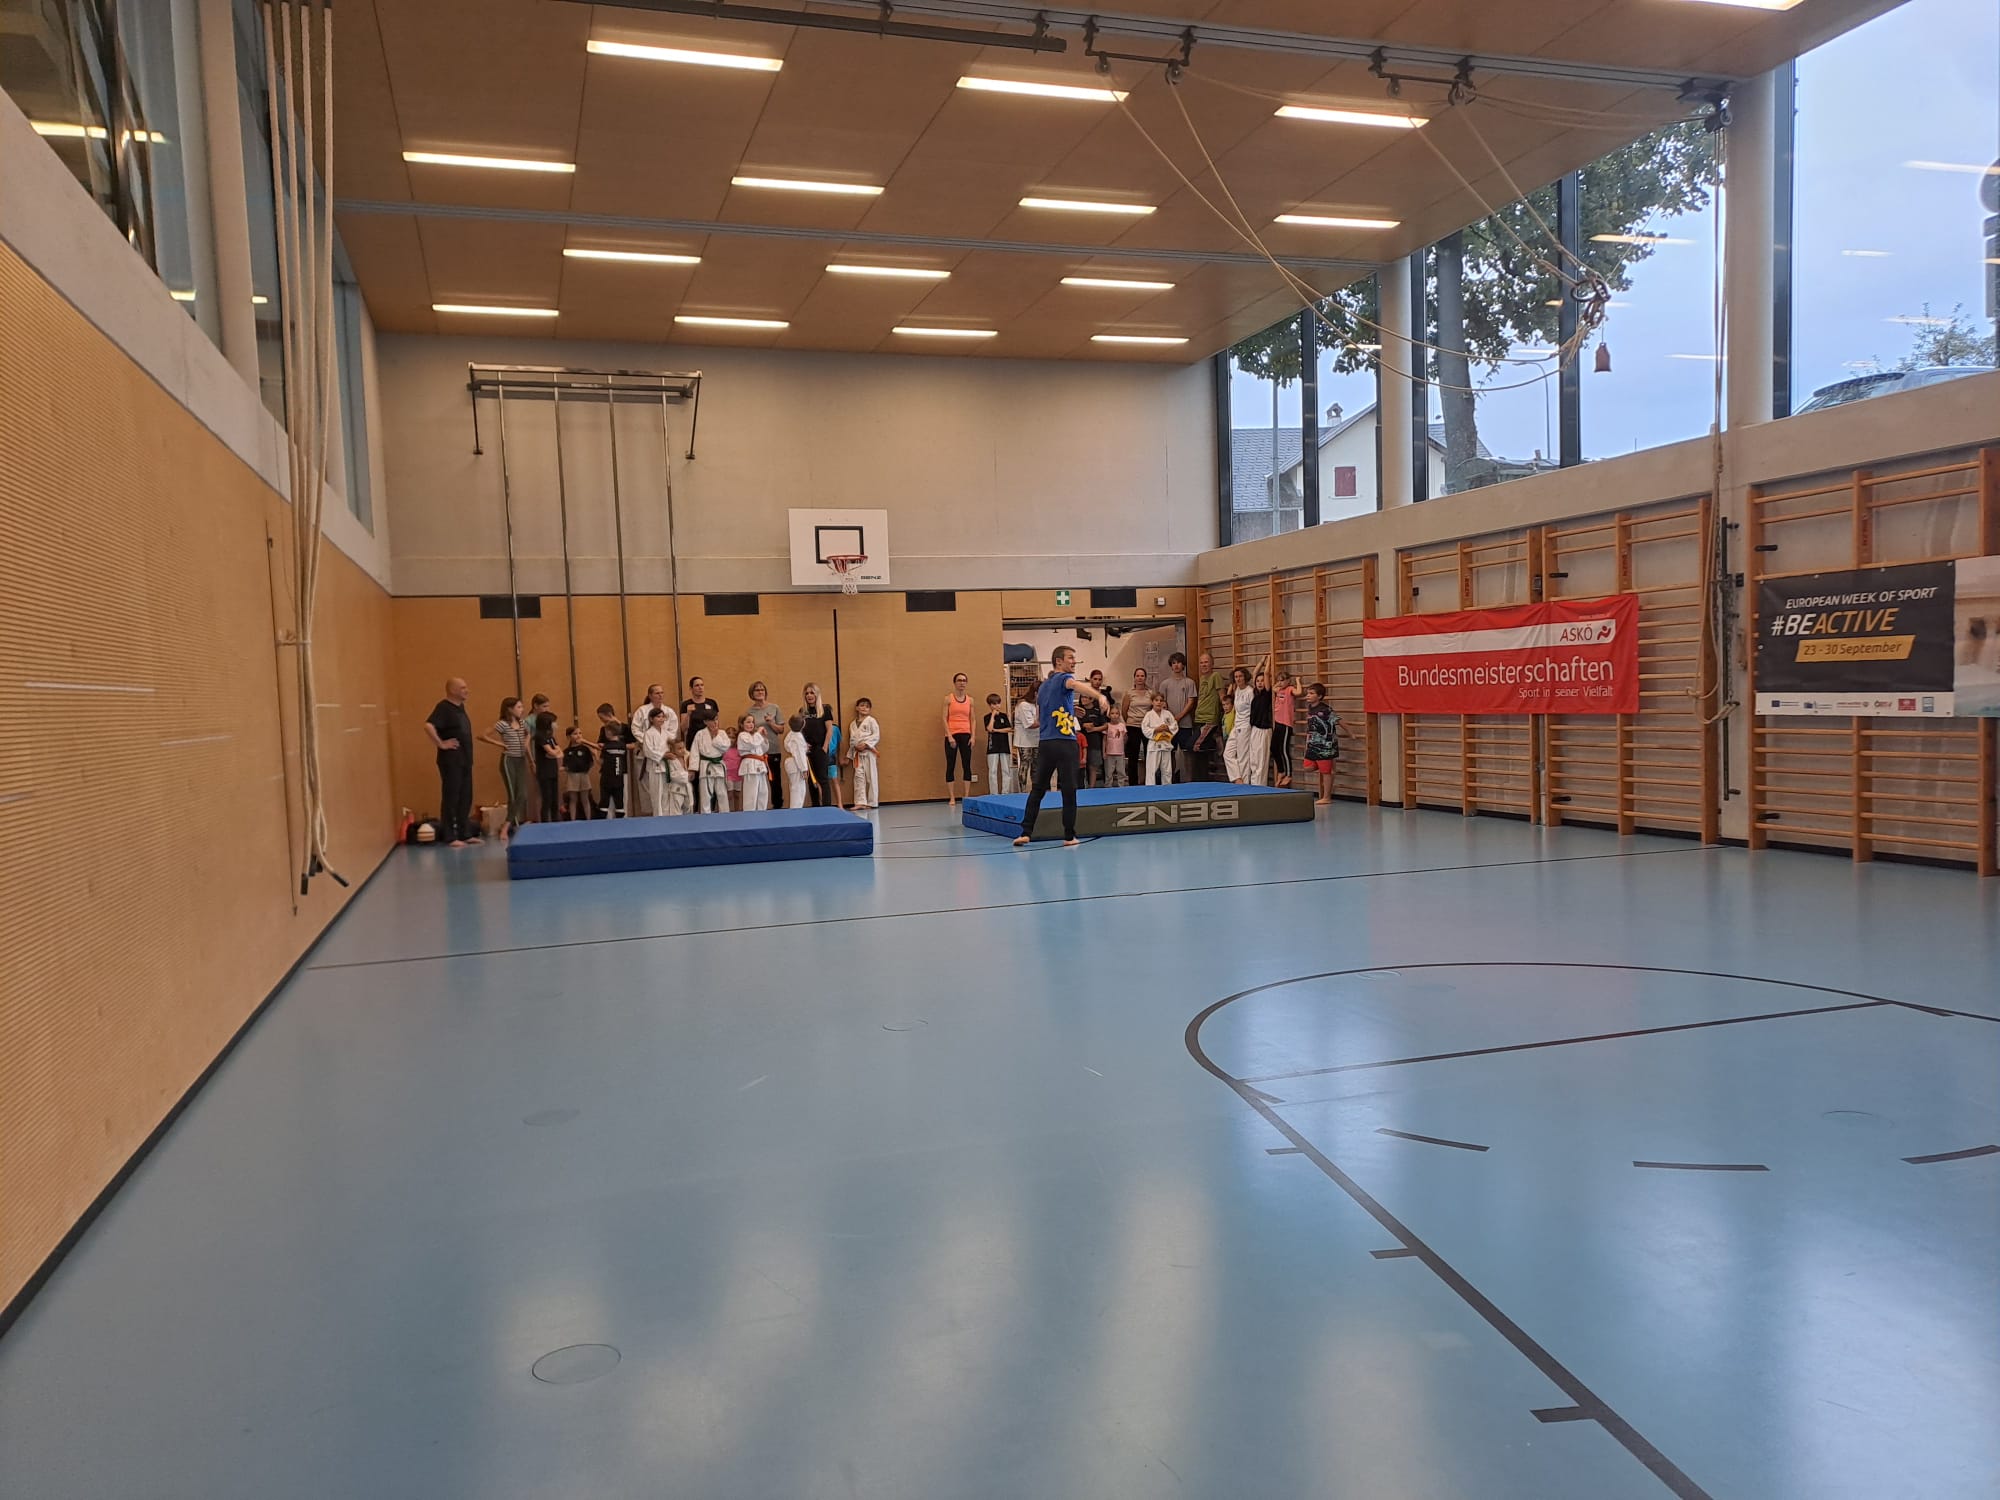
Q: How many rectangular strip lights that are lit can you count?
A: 15